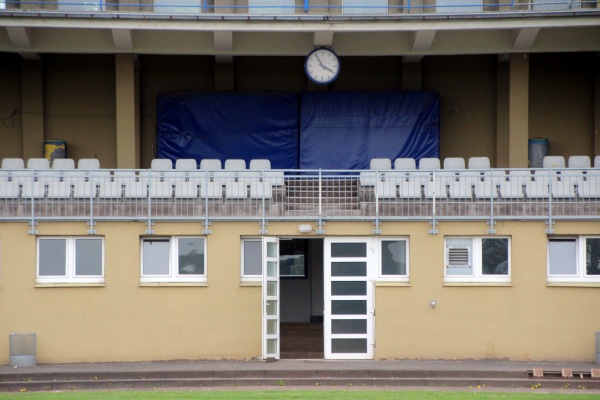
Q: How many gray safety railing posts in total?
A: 10